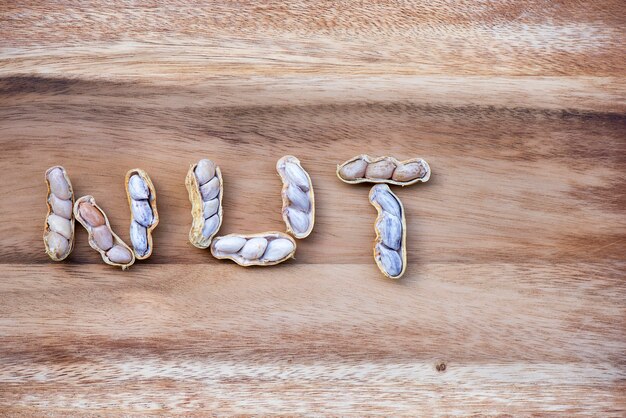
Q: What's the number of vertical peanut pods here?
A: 5